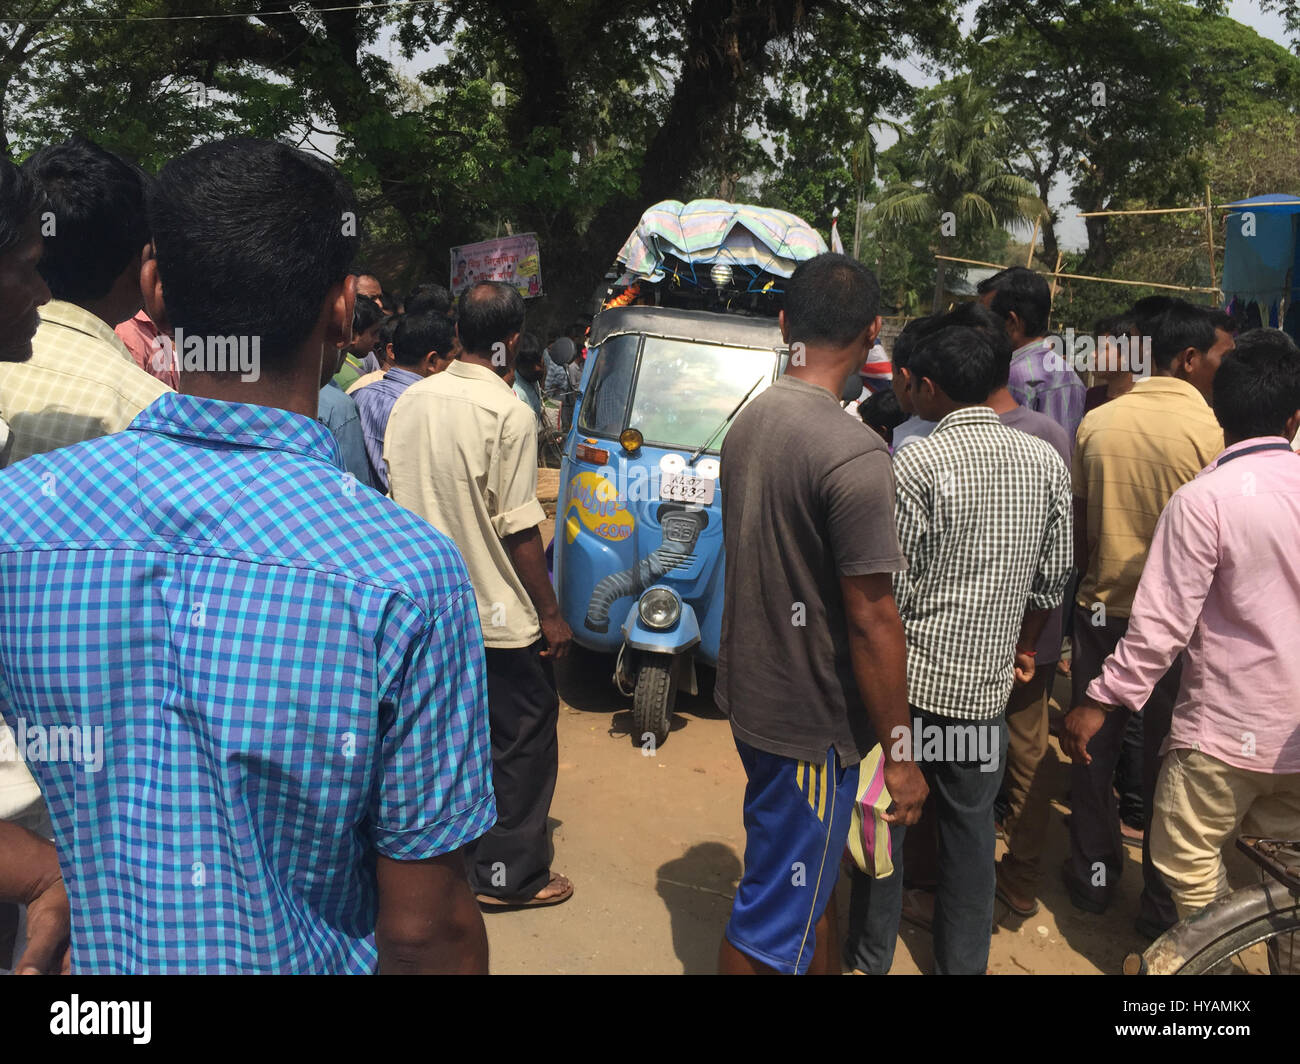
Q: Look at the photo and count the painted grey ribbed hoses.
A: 1